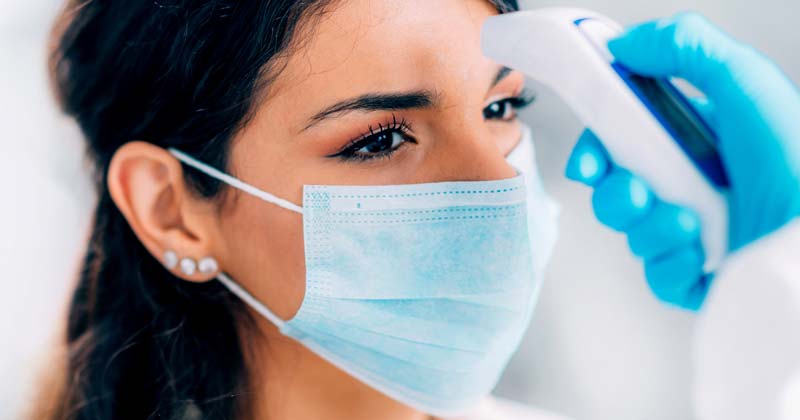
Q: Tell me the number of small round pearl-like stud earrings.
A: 3